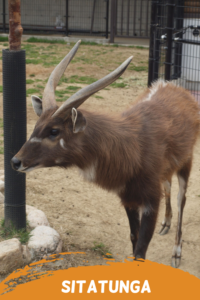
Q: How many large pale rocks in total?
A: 3